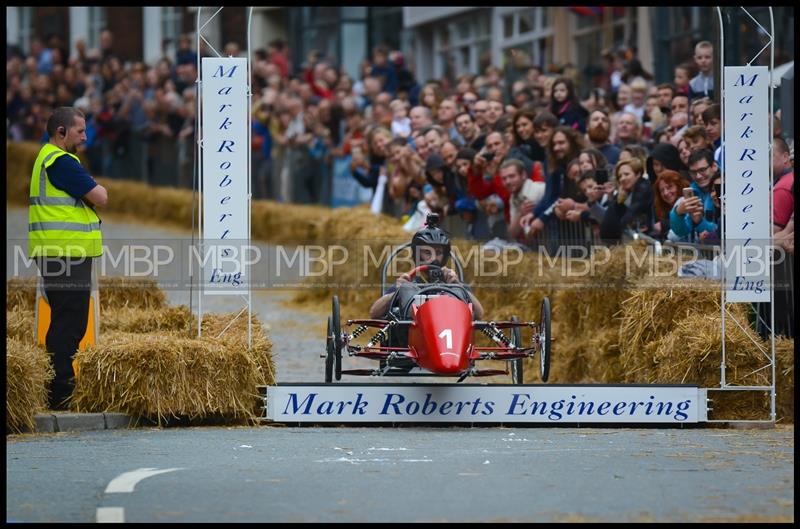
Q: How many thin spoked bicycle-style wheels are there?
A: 4